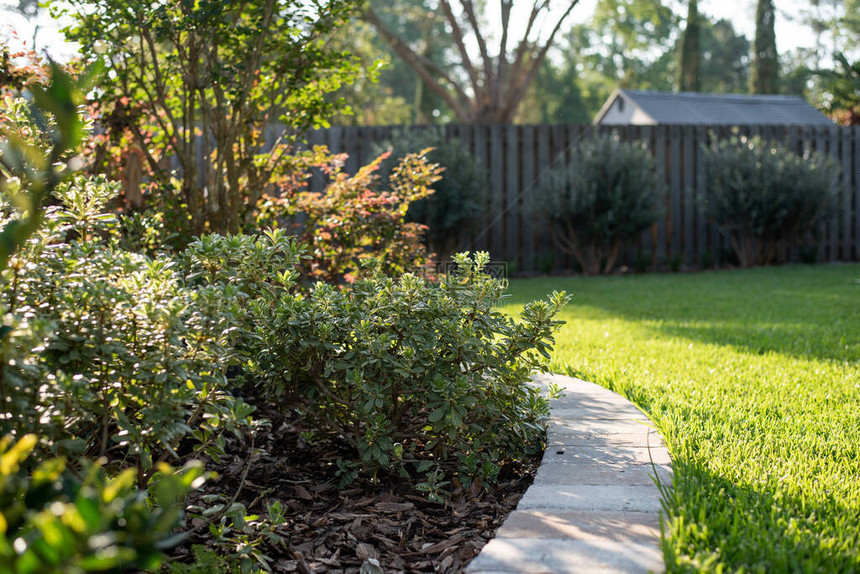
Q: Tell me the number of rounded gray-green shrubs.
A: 3